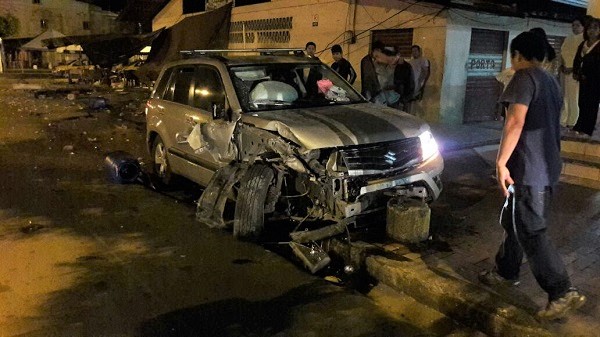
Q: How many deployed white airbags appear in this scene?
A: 1